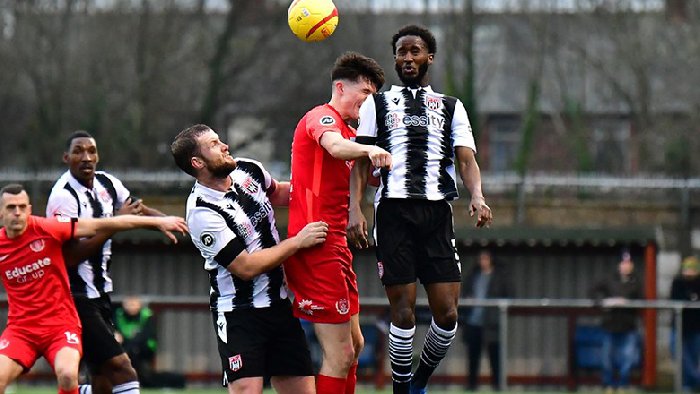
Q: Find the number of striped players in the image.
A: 3